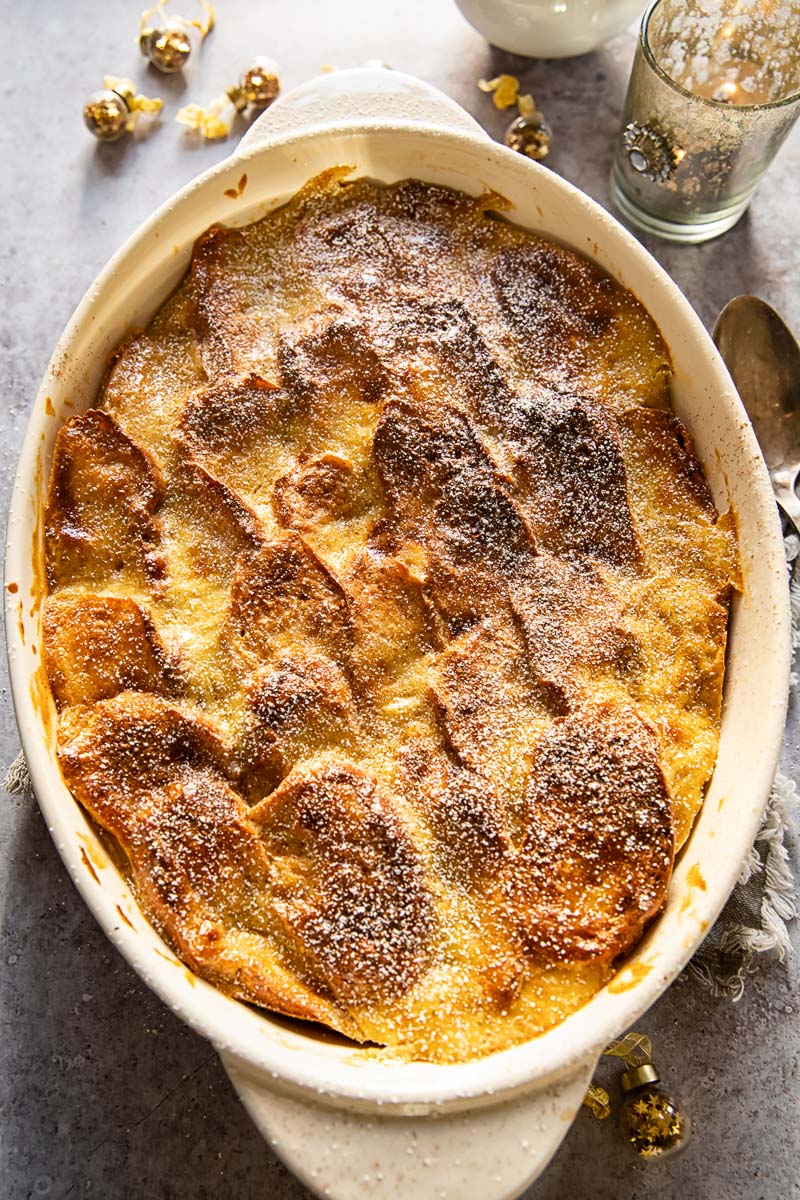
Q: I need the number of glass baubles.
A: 5